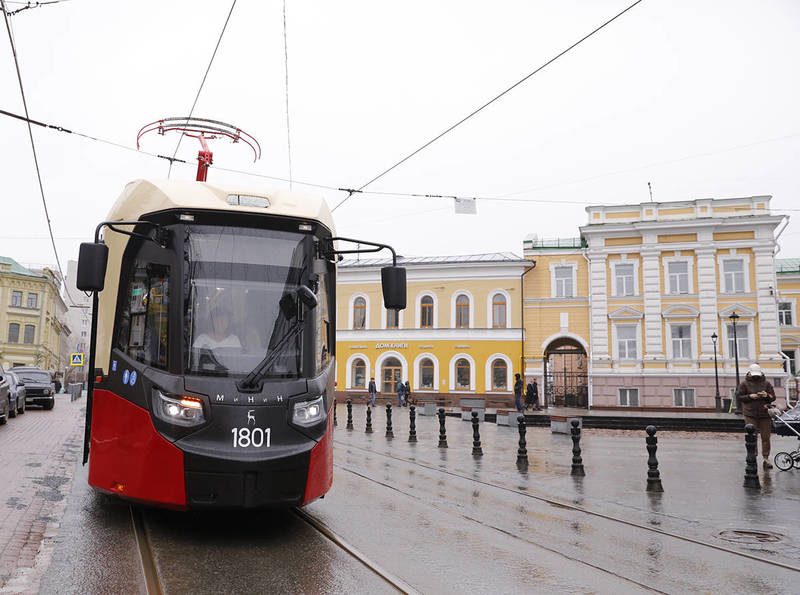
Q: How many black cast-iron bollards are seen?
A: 11